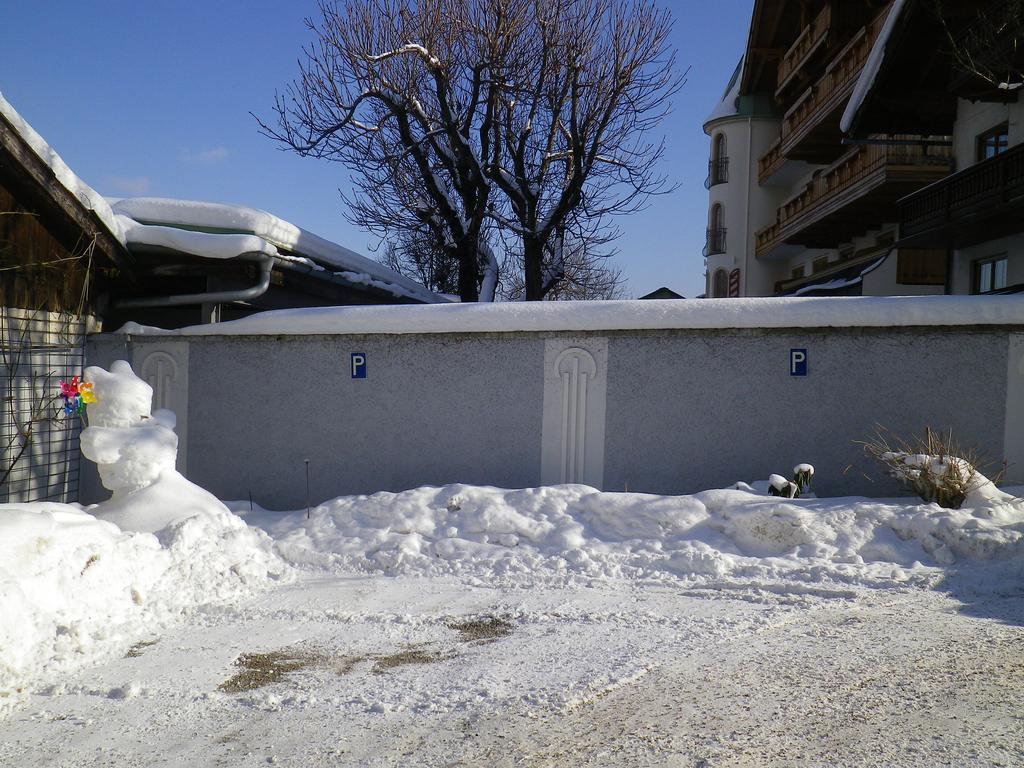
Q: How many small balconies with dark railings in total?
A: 2